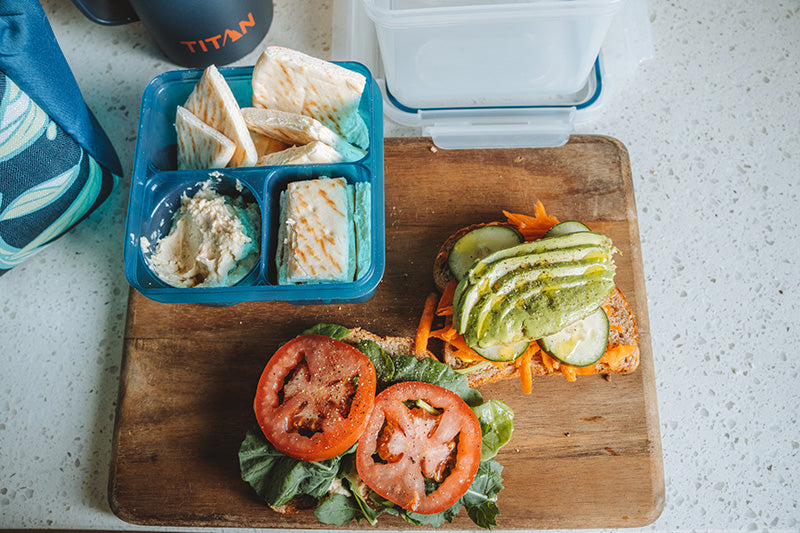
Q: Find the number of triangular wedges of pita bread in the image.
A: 5